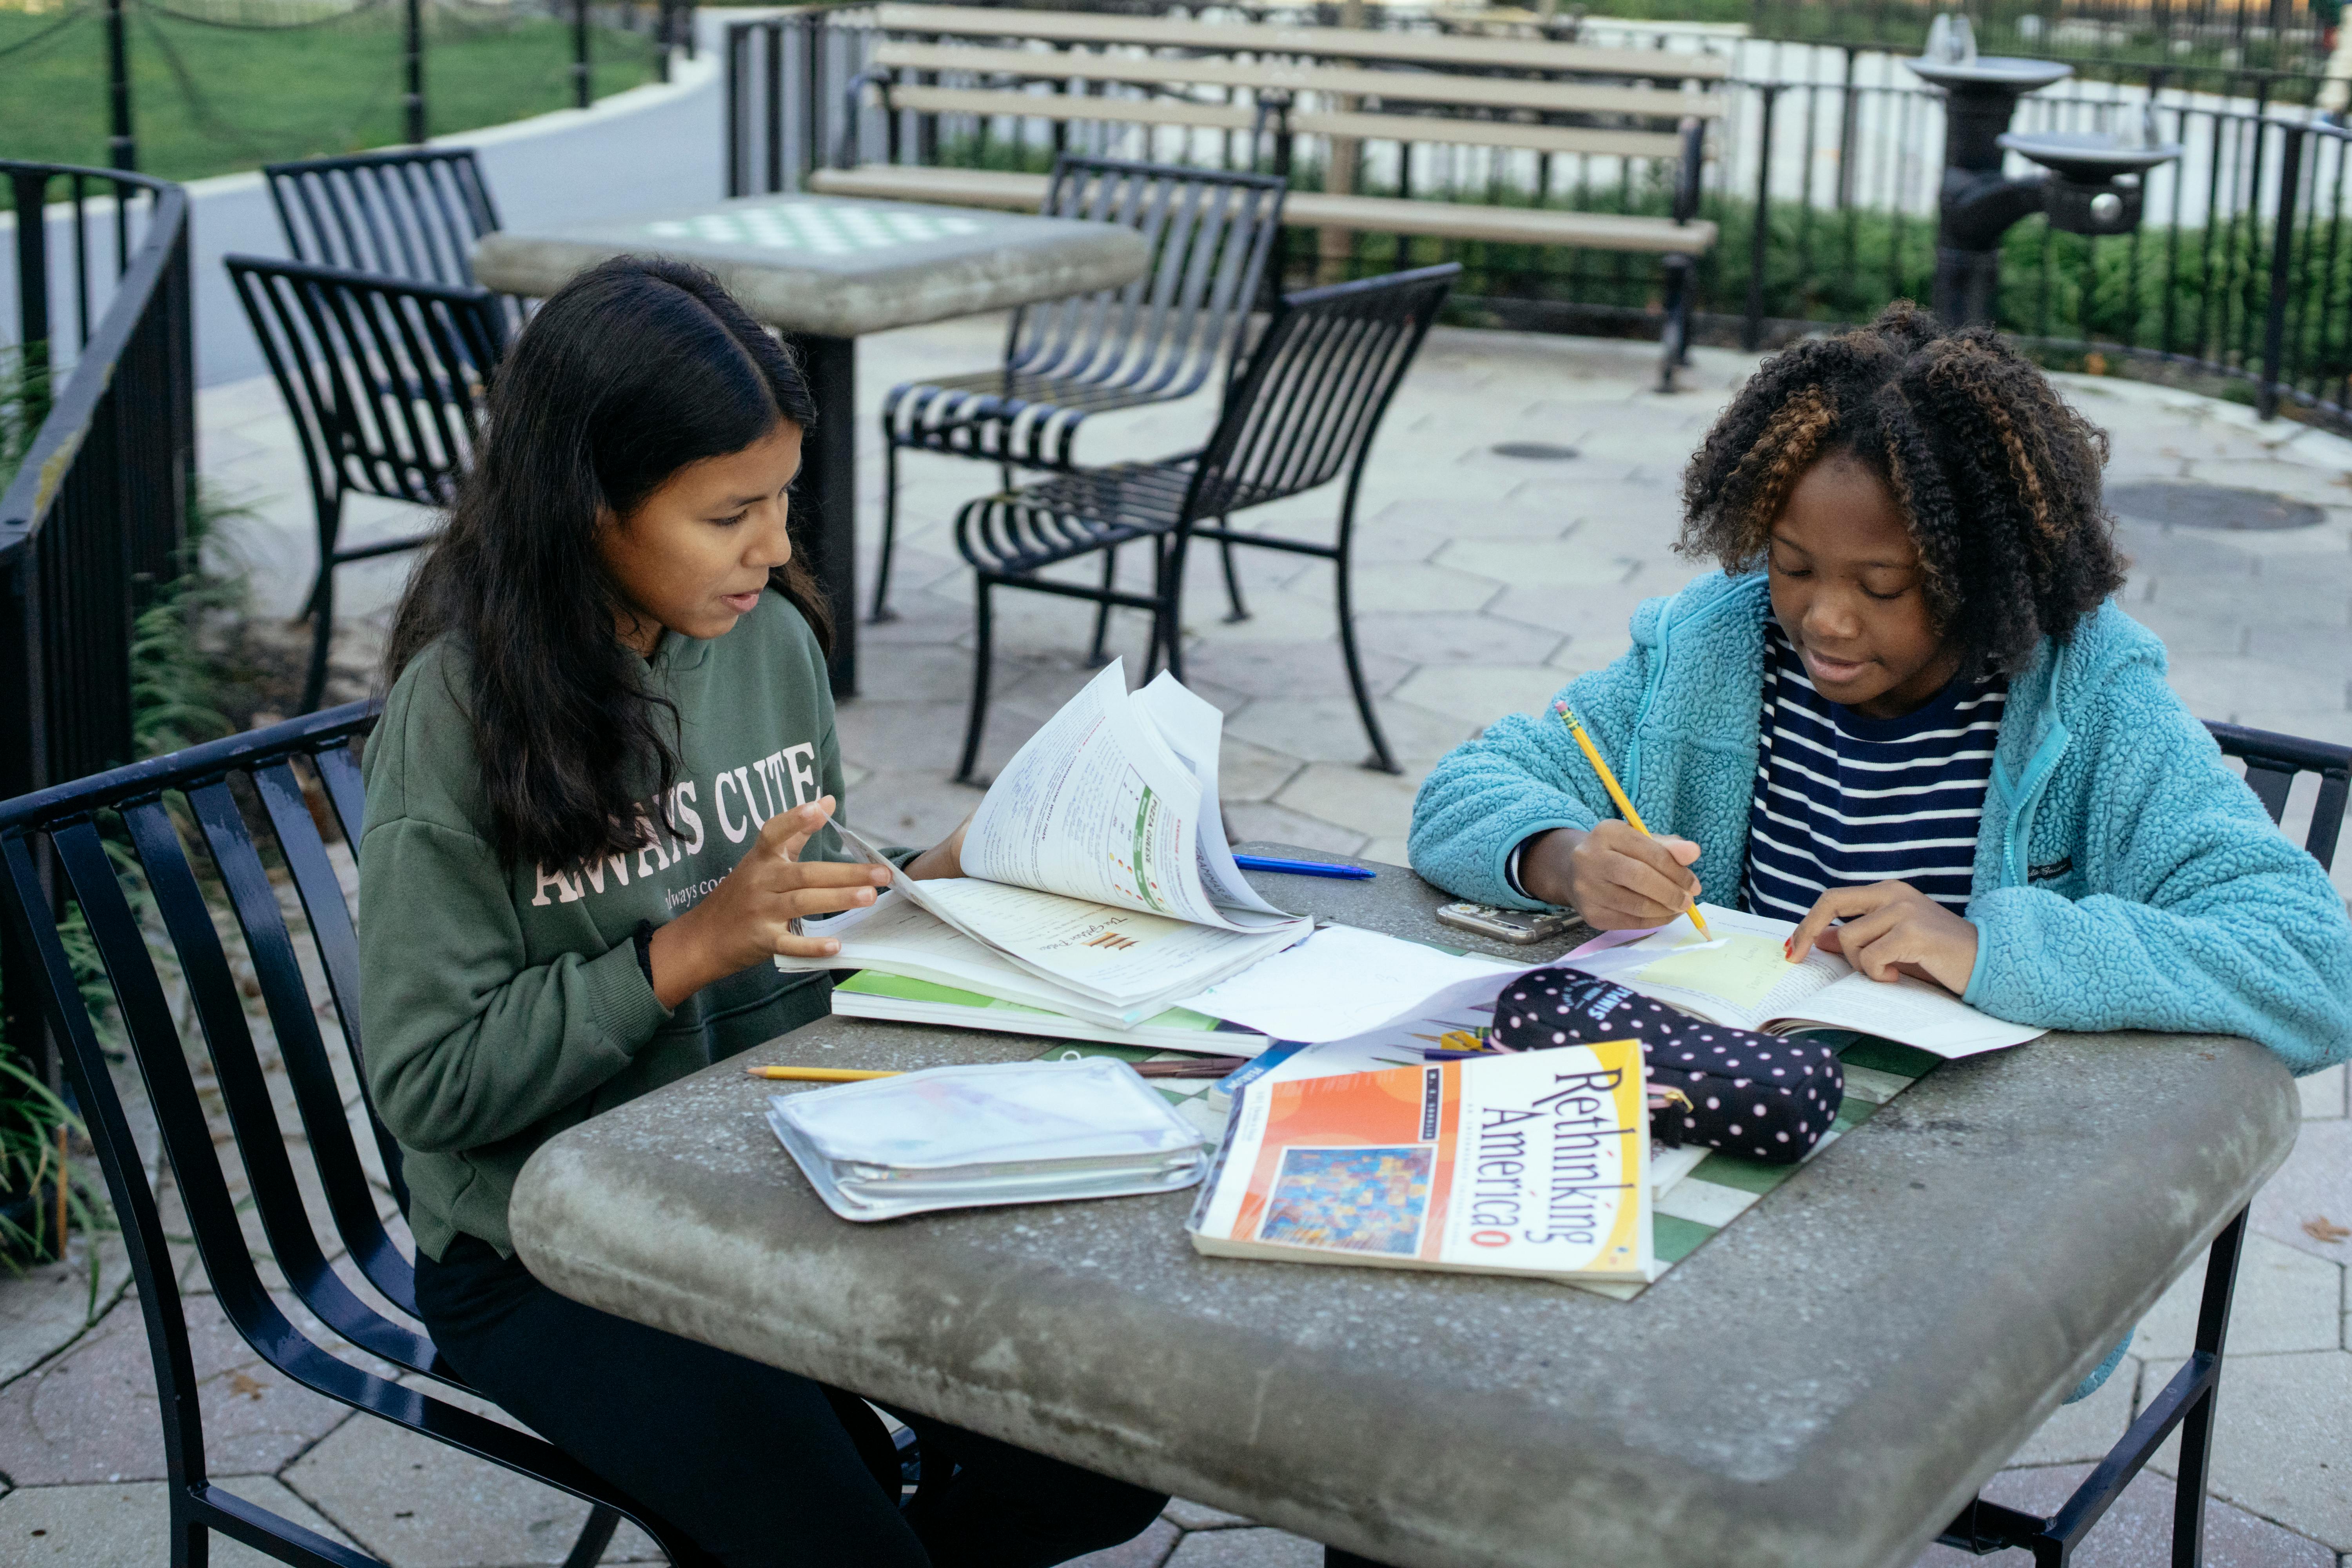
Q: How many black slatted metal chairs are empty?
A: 4